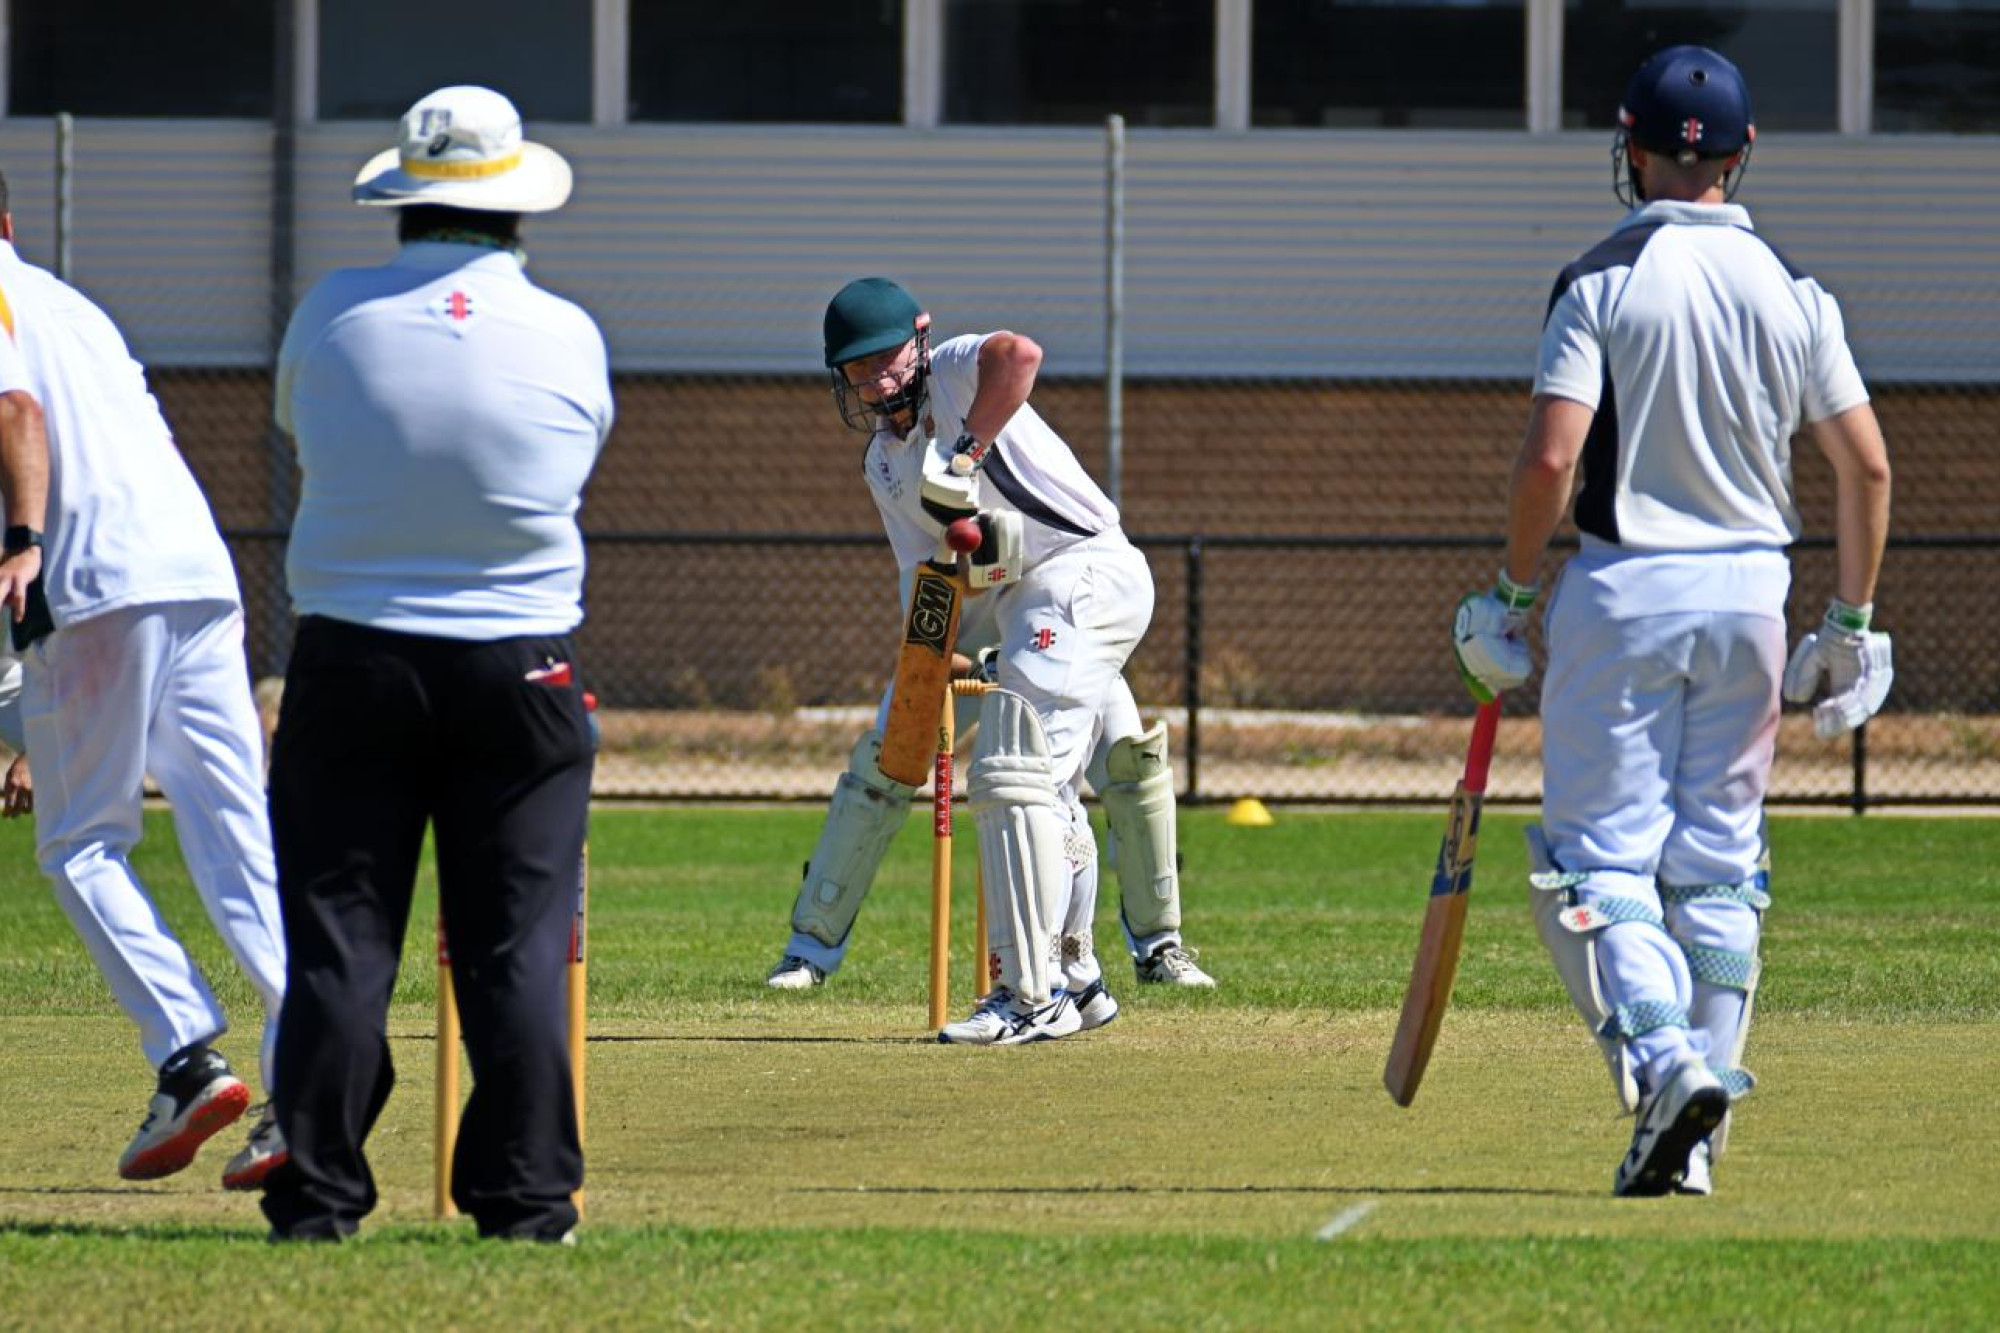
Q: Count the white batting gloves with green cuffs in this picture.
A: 2